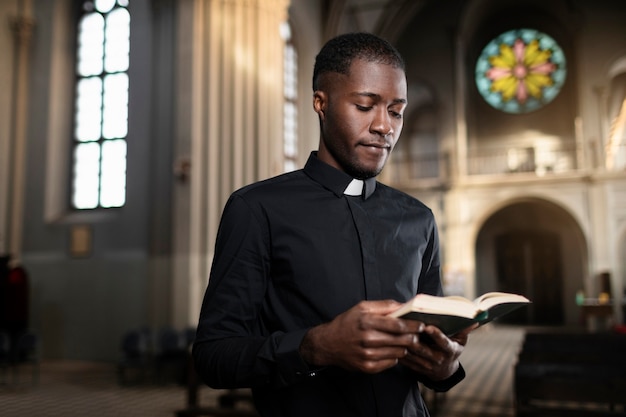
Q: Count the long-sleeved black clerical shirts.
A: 1